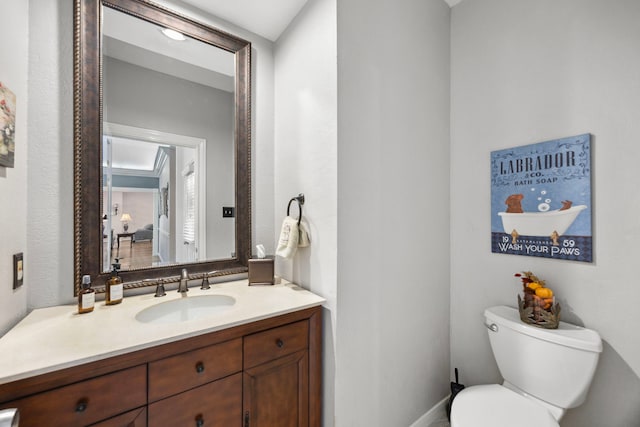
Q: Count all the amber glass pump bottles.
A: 2